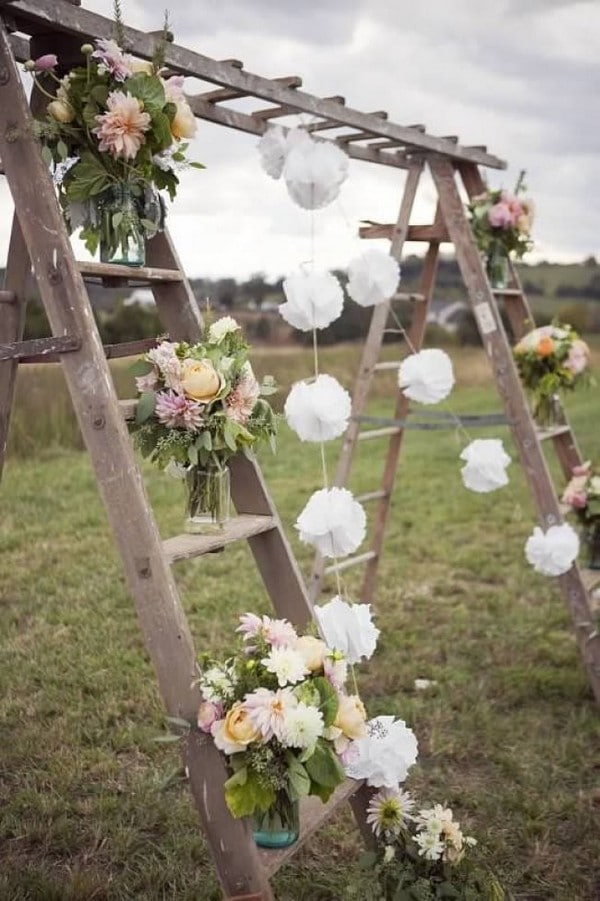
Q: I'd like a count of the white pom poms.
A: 11